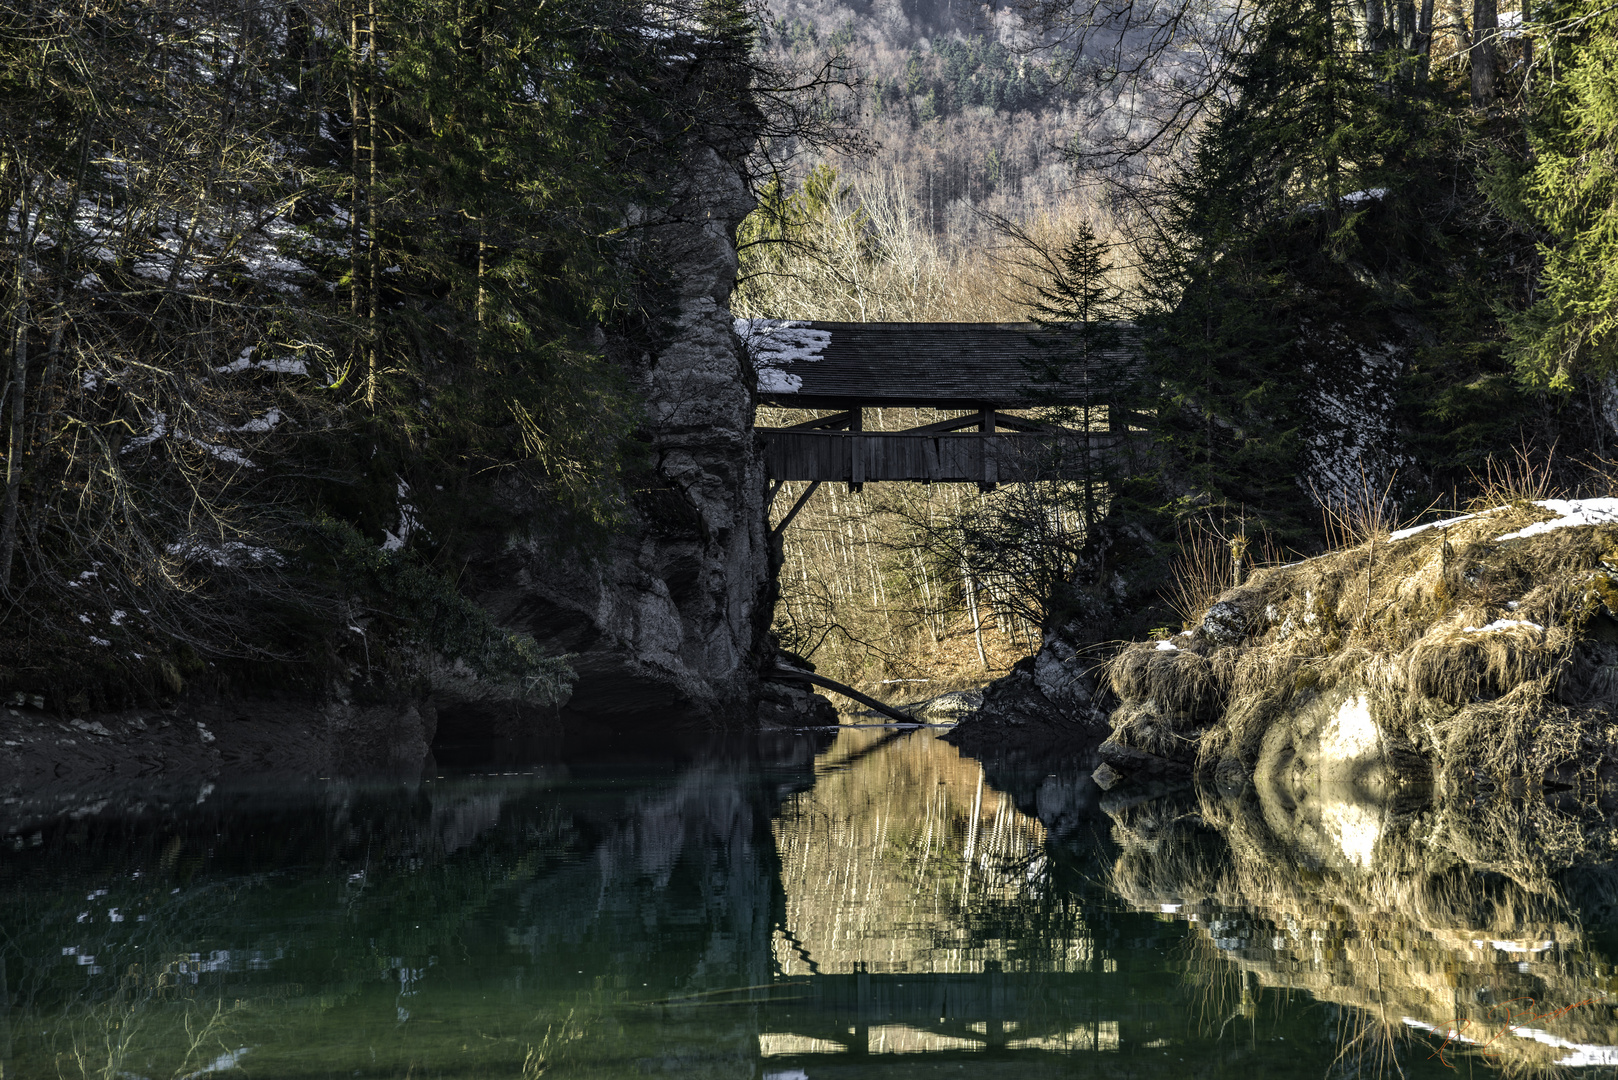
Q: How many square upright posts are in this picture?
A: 3